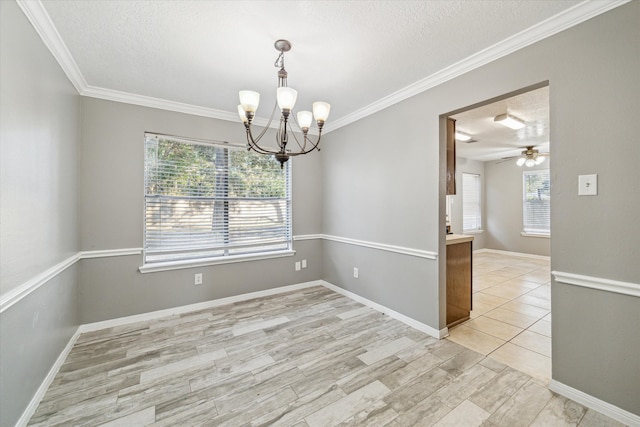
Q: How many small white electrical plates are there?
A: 5